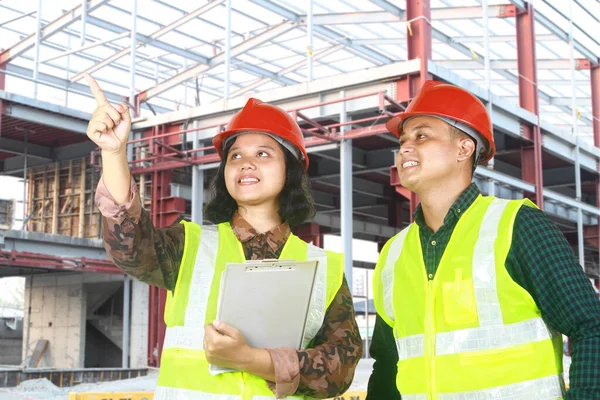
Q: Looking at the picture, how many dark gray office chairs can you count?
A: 0